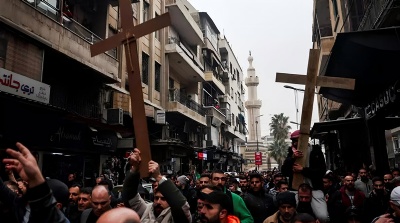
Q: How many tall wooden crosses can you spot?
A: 2